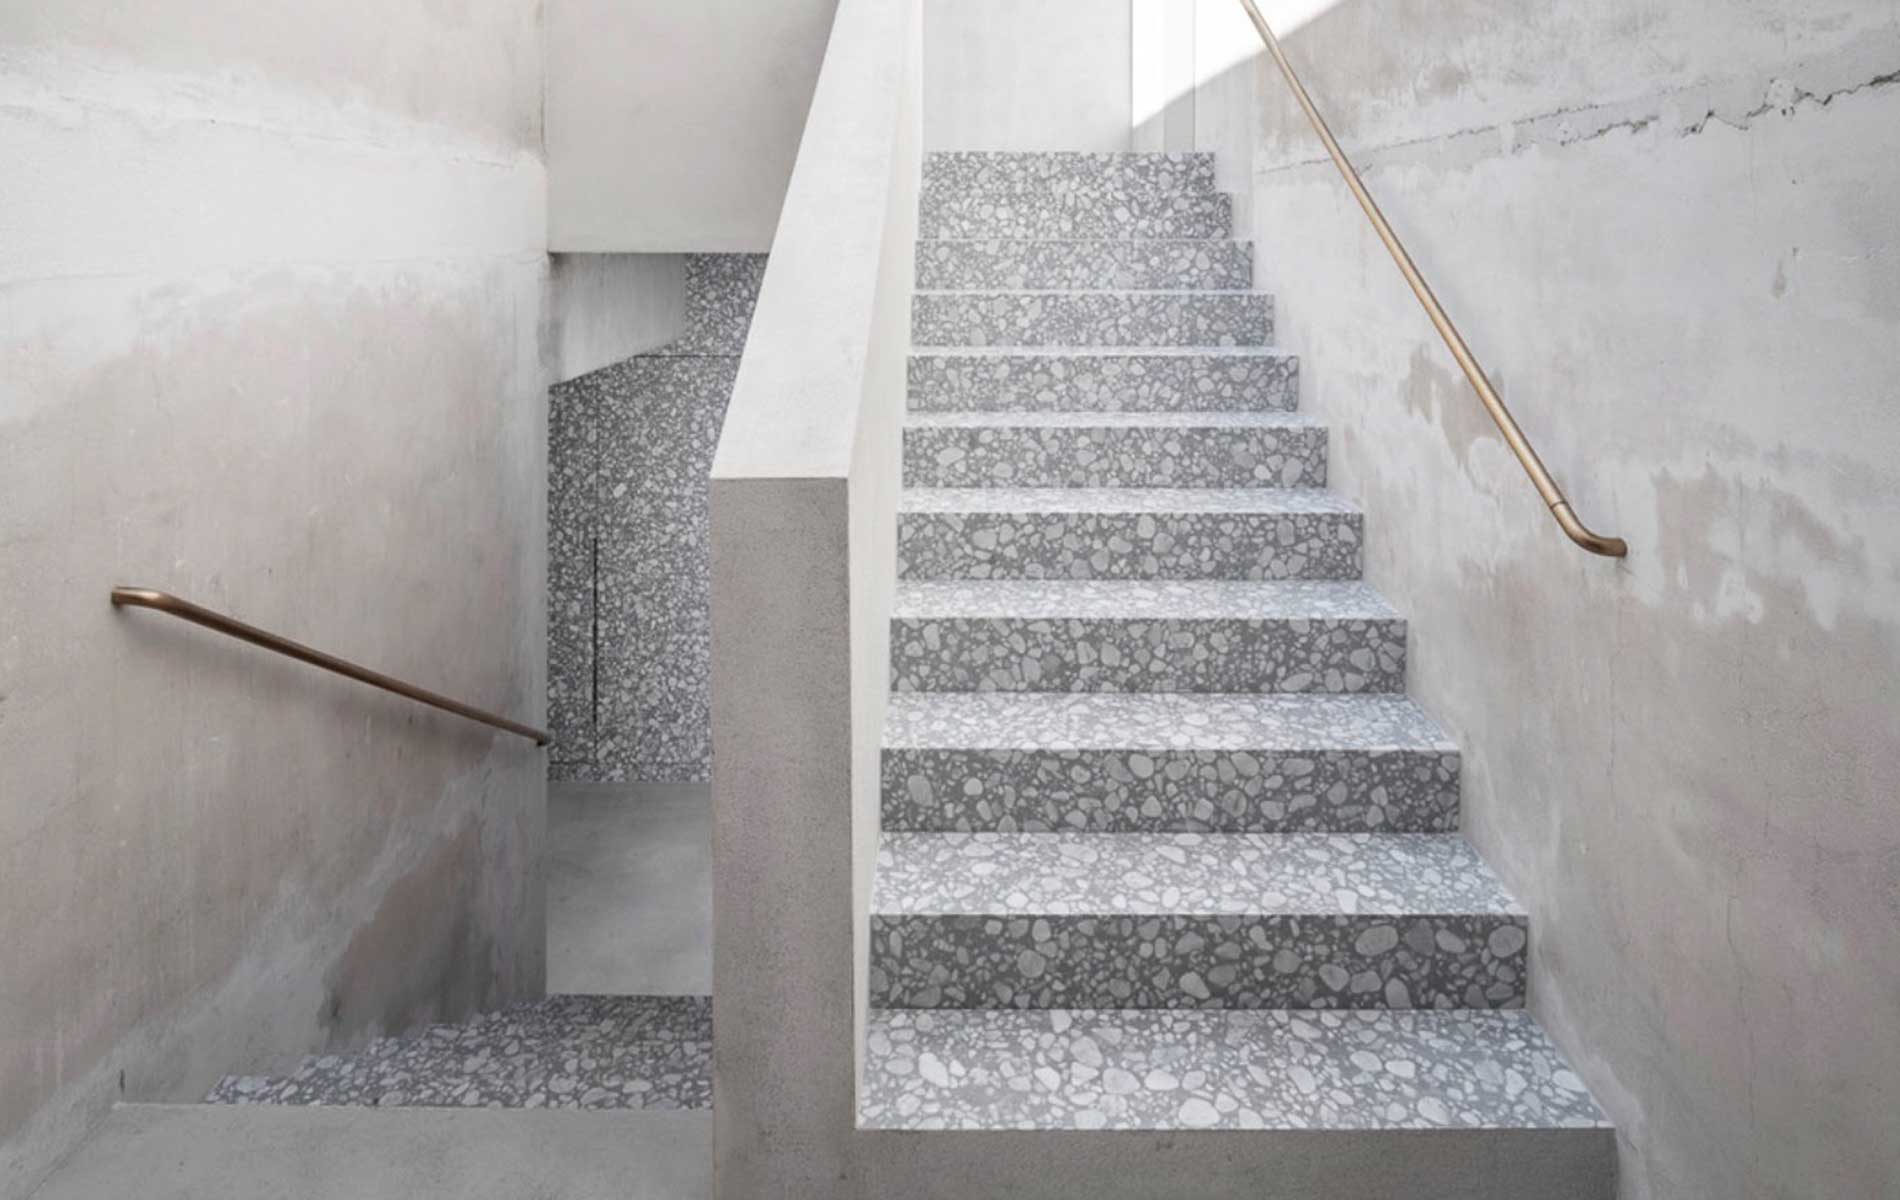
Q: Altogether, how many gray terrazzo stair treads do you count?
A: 11